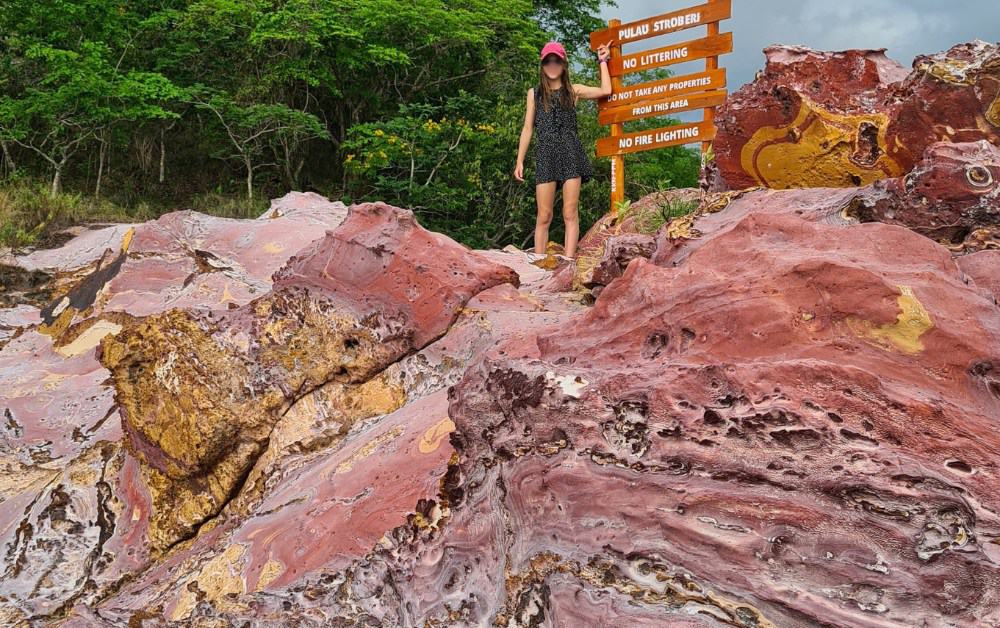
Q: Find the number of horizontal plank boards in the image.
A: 5